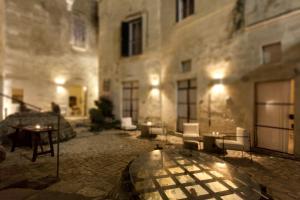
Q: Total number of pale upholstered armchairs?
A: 3